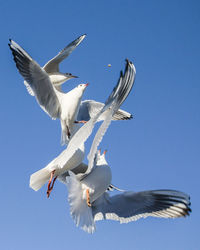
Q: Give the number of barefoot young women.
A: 0